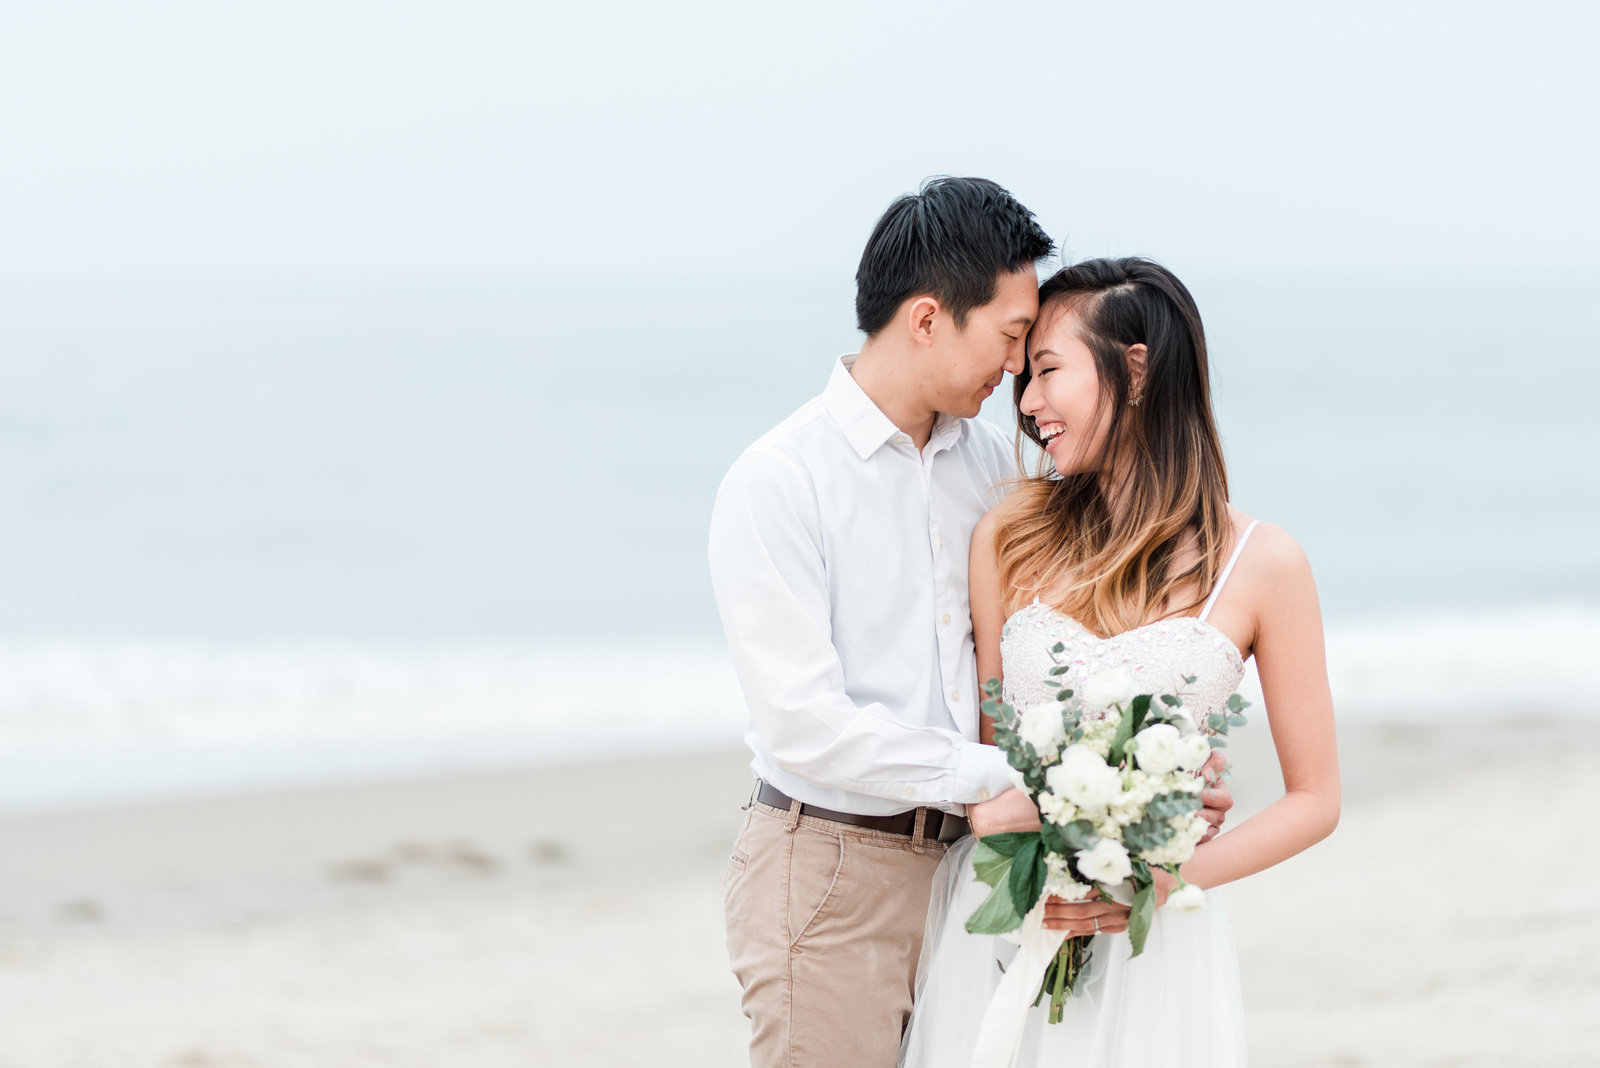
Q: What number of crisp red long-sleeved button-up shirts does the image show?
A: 0